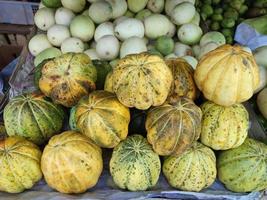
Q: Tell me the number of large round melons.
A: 13